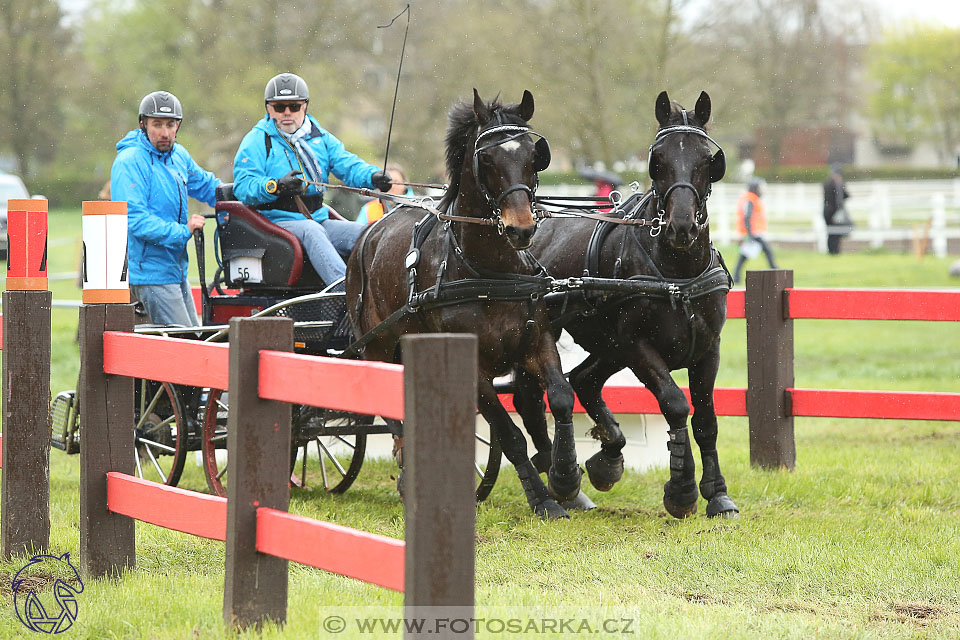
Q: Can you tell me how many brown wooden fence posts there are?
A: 5